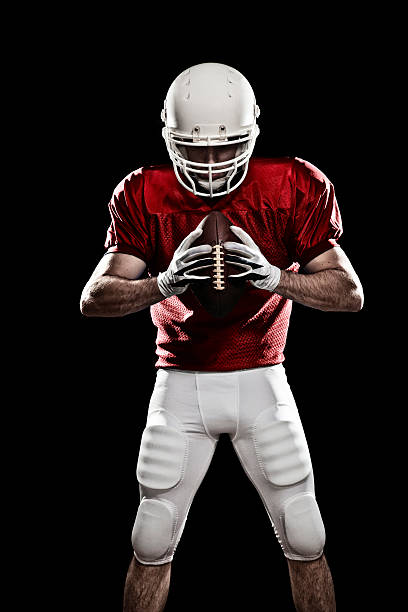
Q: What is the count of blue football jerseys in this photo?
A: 0